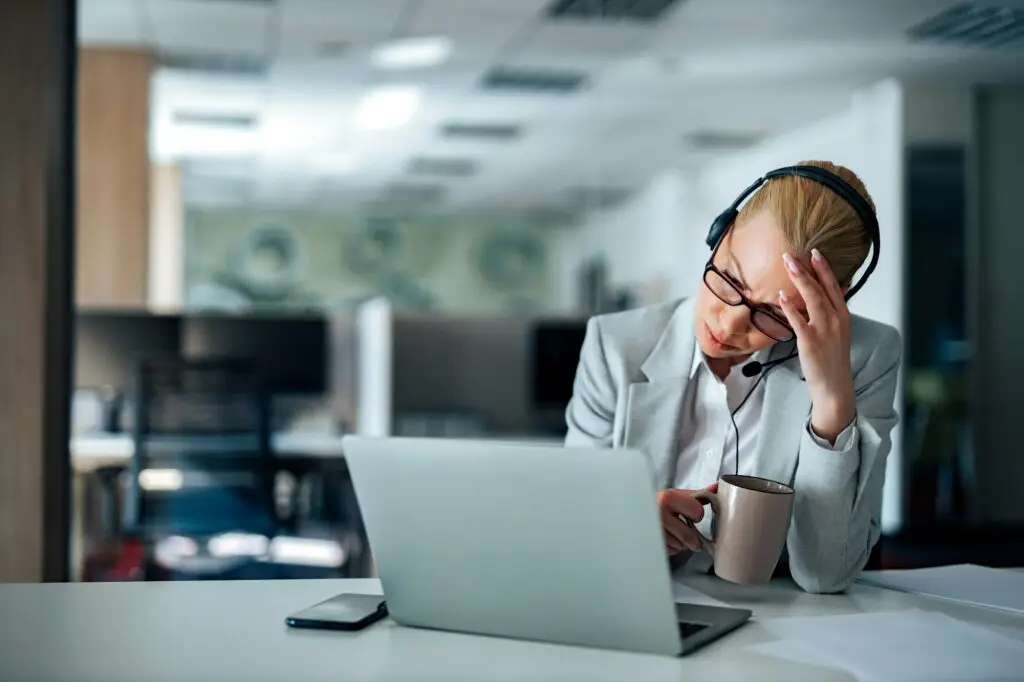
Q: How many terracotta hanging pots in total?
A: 0